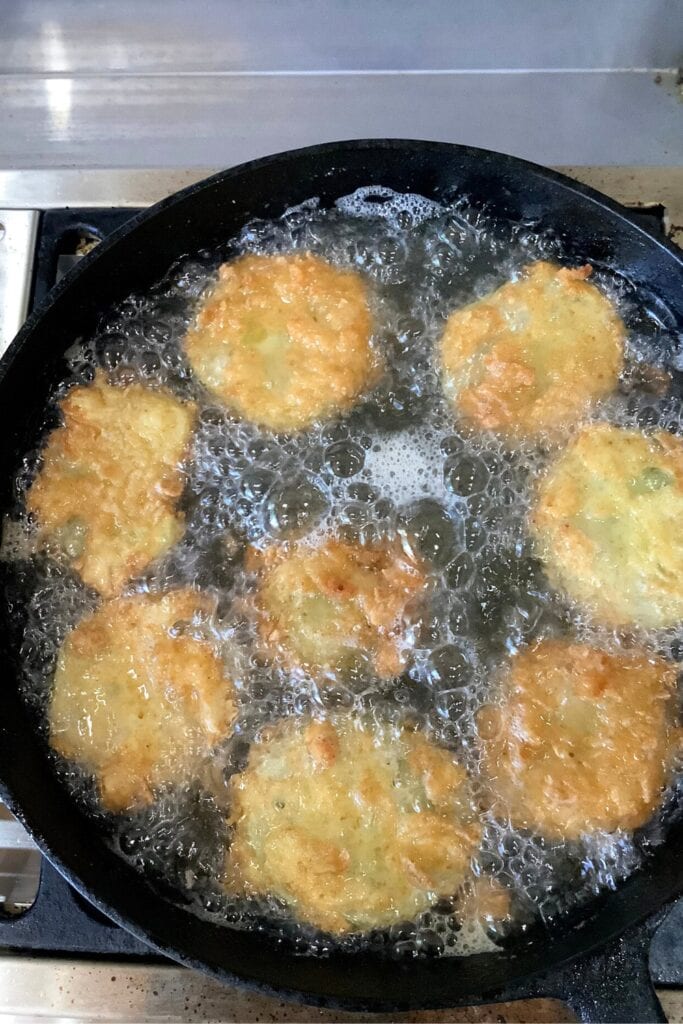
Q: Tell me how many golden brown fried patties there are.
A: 8